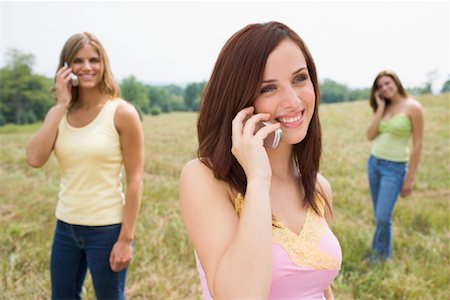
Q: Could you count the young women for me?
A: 3